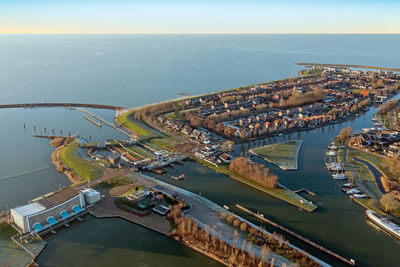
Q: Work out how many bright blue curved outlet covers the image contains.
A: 4